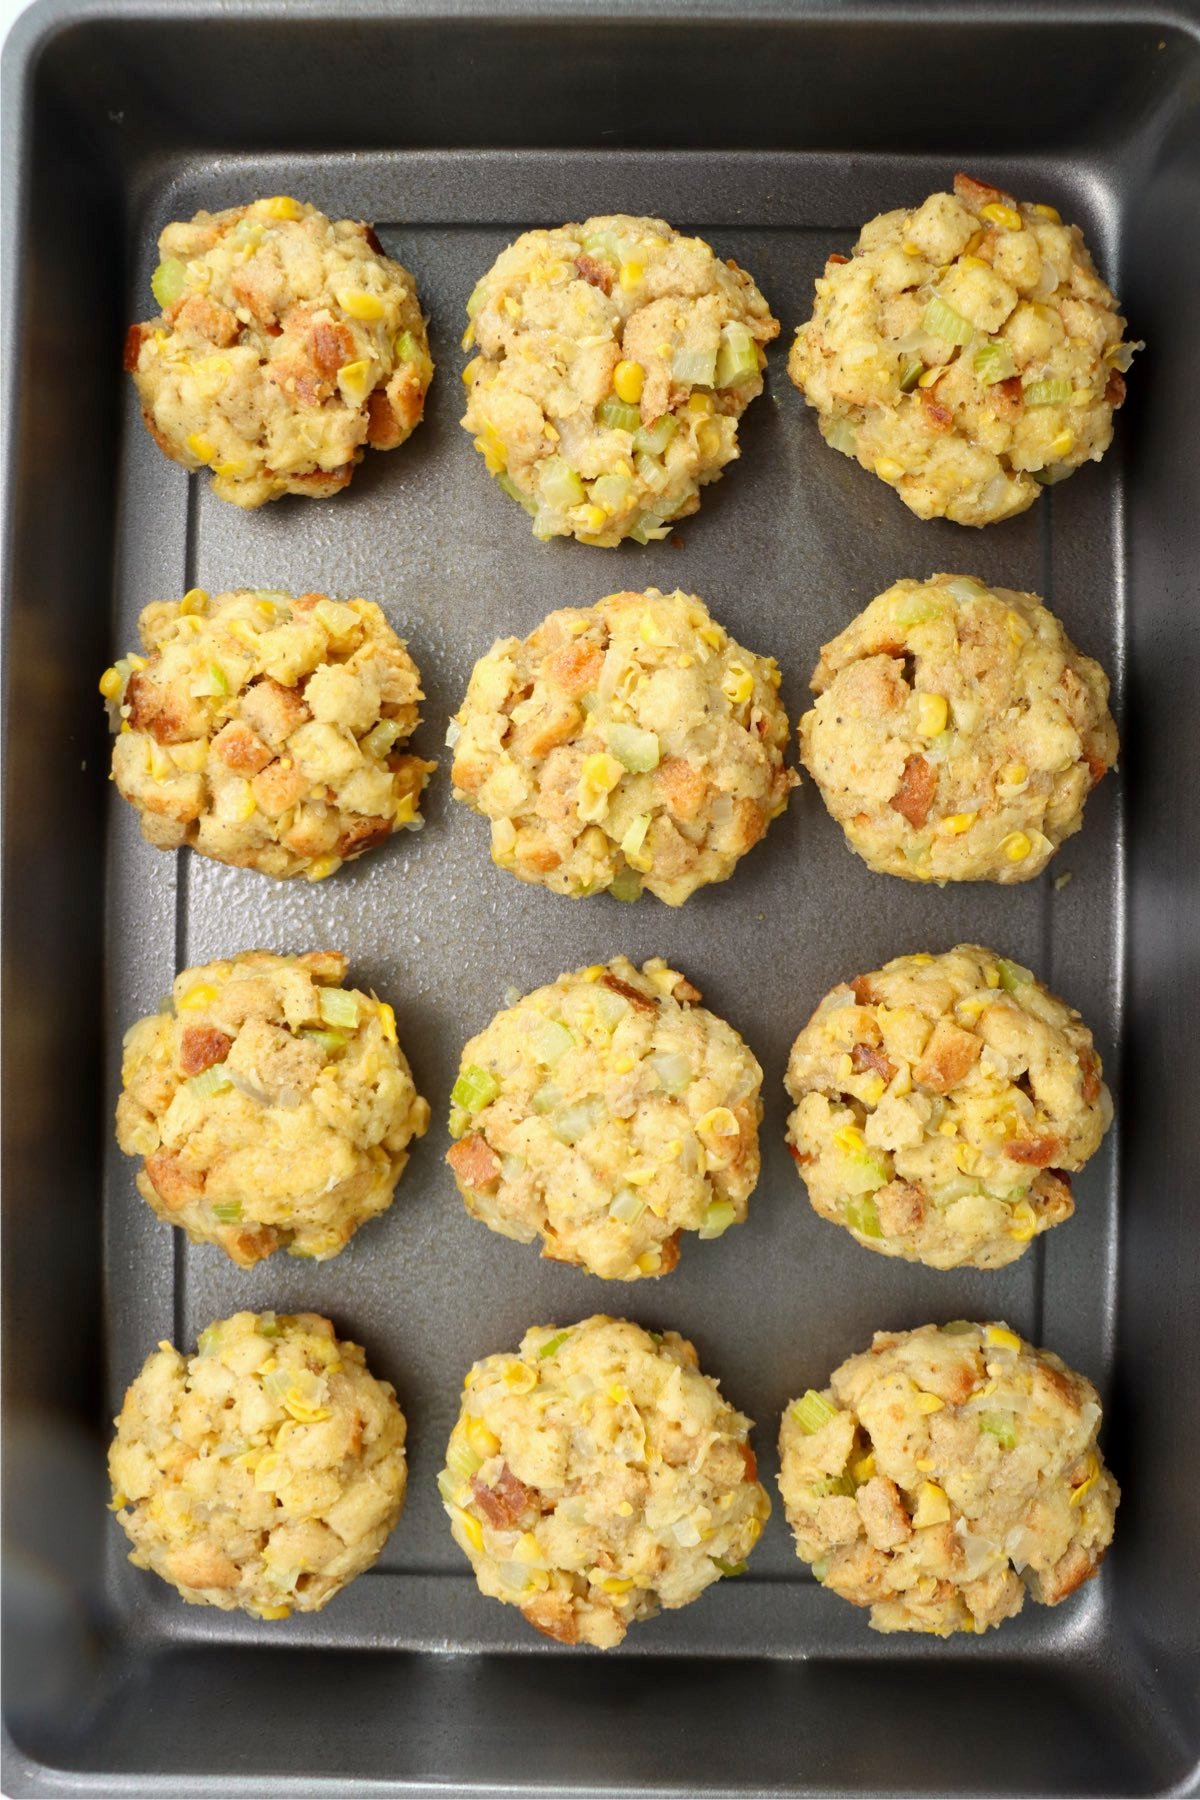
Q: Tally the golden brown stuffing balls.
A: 12